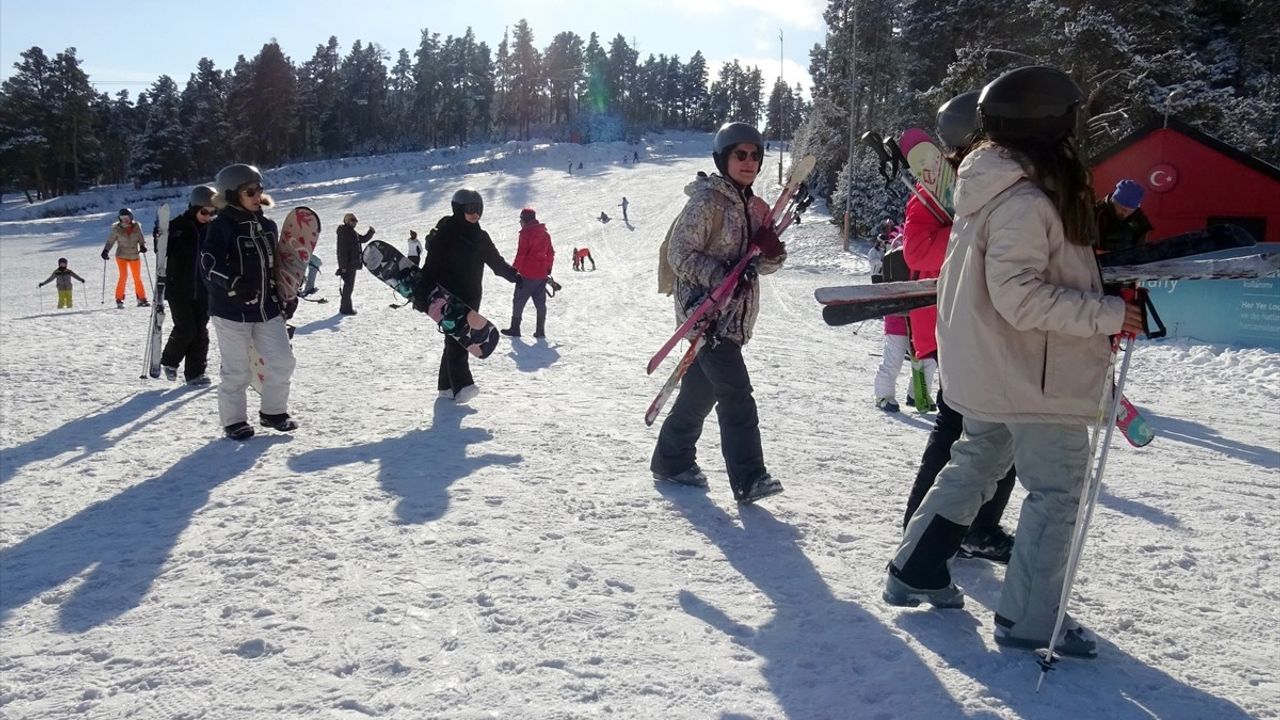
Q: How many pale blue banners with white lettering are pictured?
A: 1